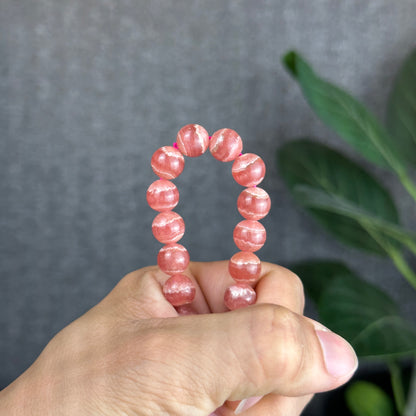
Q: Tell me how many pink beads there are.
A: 13